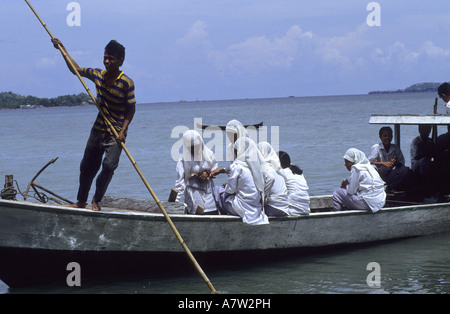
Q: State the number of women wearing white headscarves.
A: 5